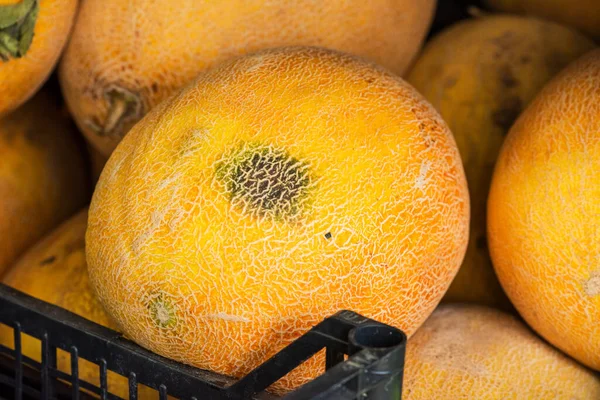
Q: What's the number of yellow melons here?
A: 9